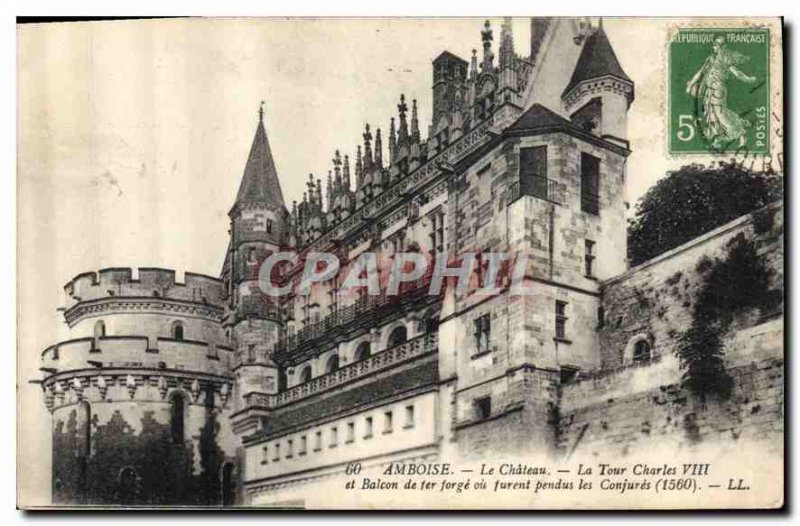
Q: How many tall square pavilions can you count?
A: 1